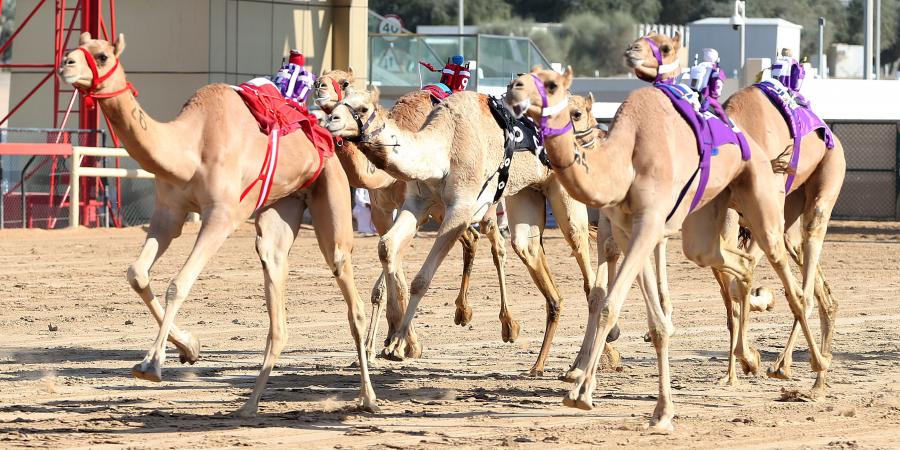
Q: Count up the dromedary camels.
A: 6